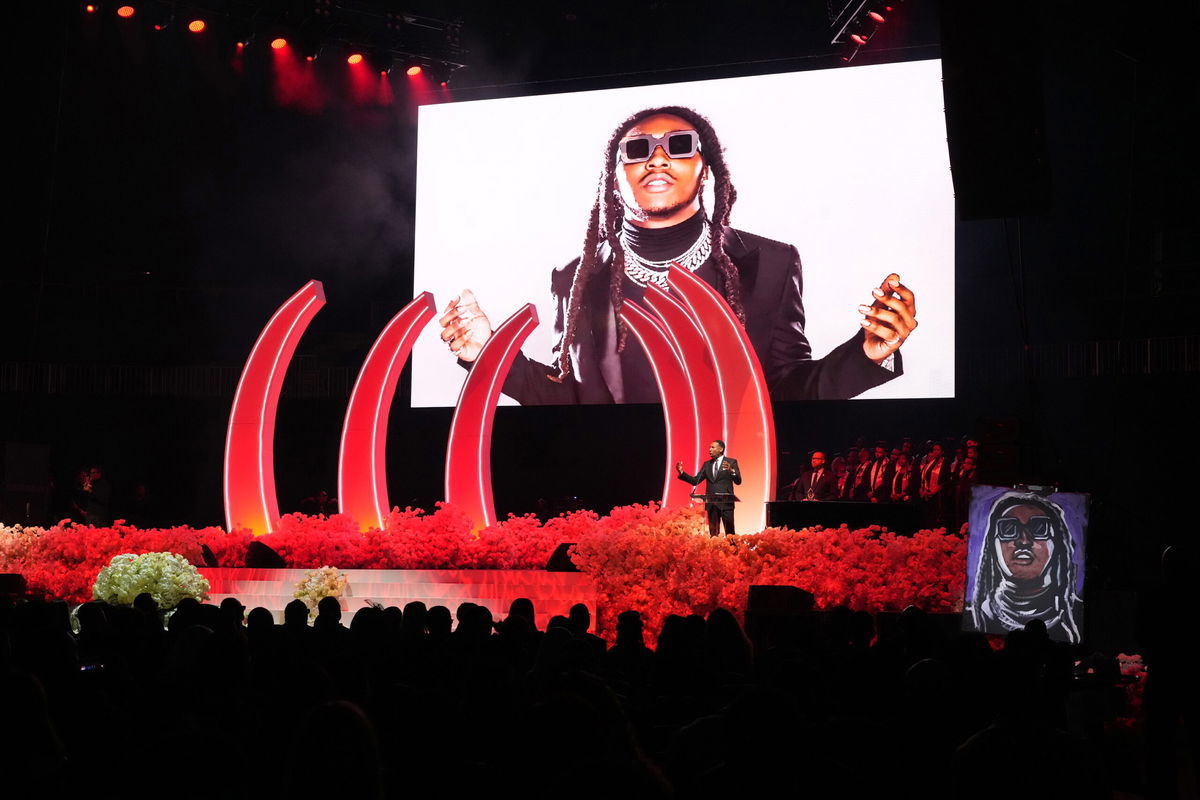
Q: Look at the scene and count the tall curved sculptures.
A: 6